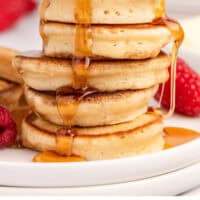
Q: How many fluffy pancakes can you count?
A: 5